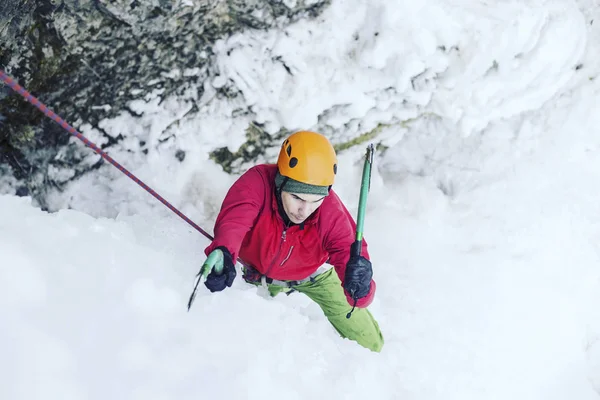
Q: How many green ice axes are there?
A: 2